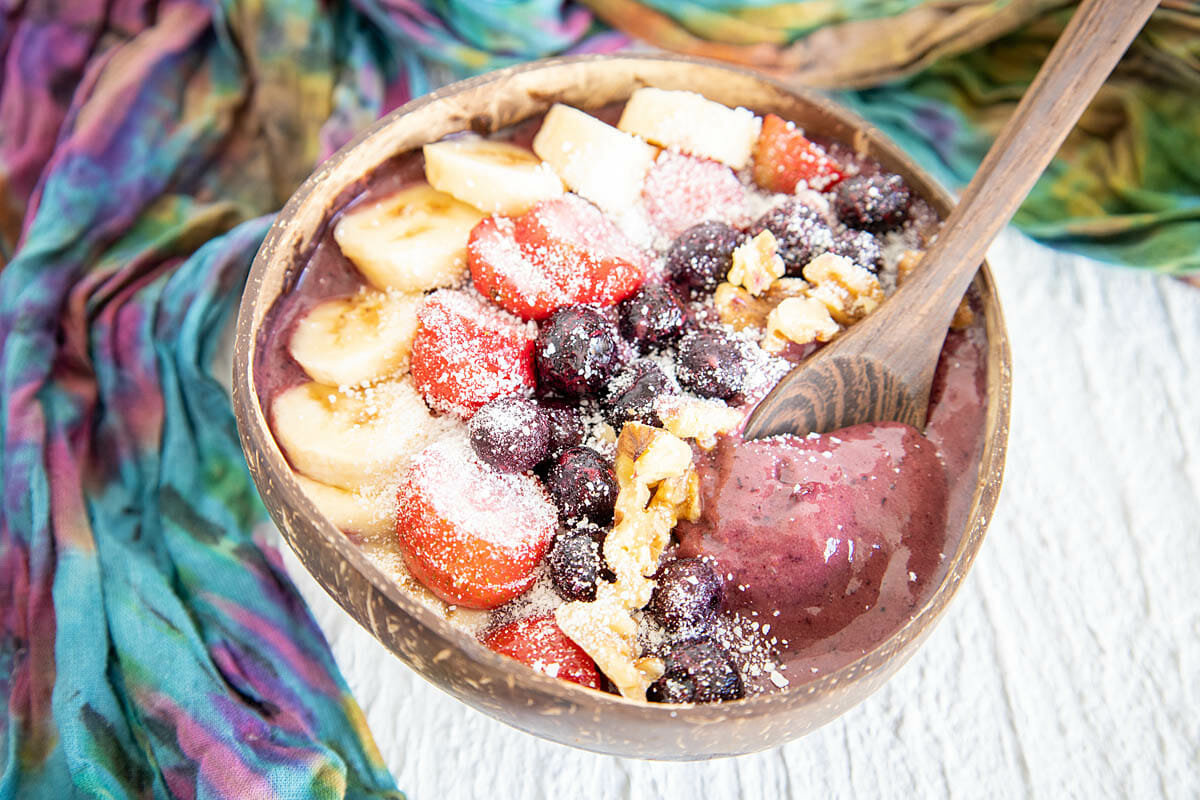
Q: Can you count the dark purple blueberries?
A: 14